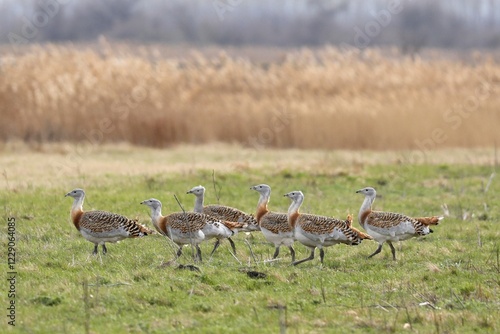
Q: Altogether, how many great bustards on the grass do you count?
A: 6